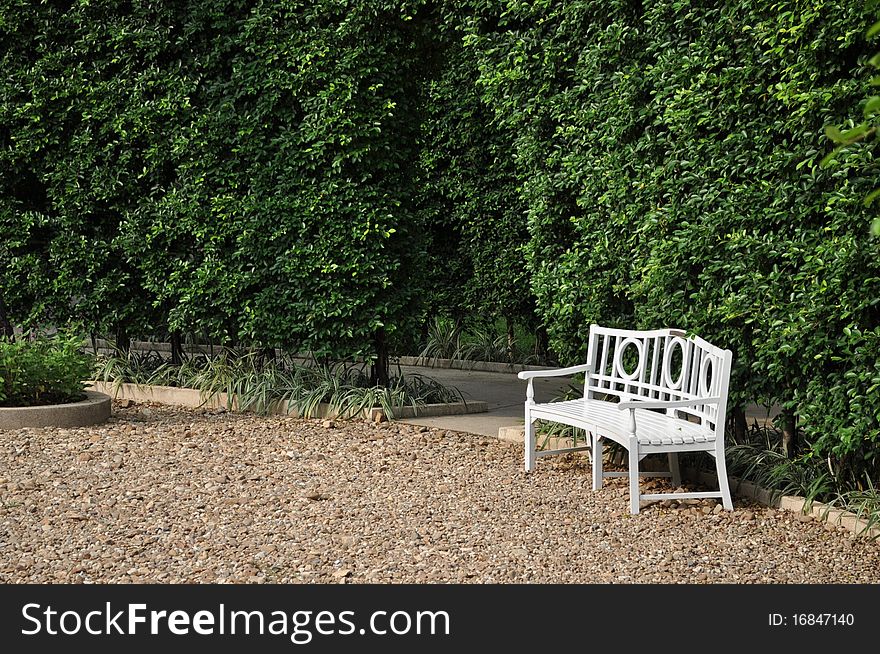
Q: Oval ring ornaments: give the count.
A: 3